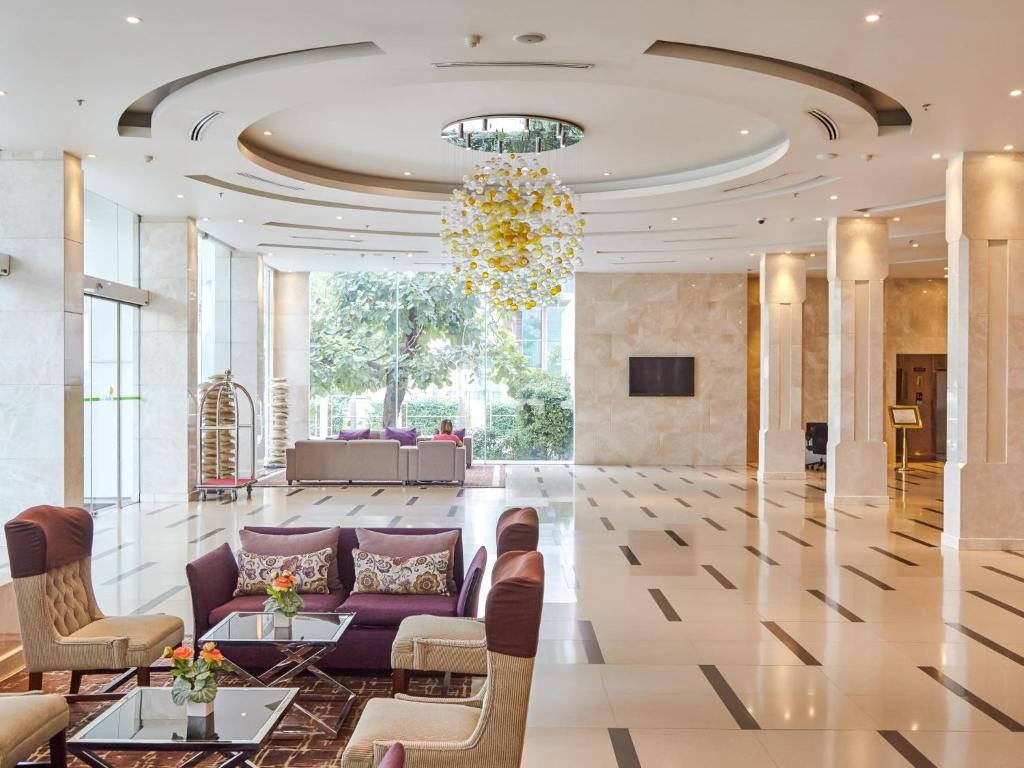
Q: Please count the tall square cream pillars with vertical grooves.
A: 3